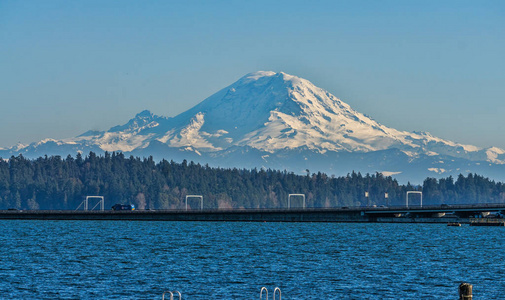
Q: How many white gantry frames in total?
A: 4